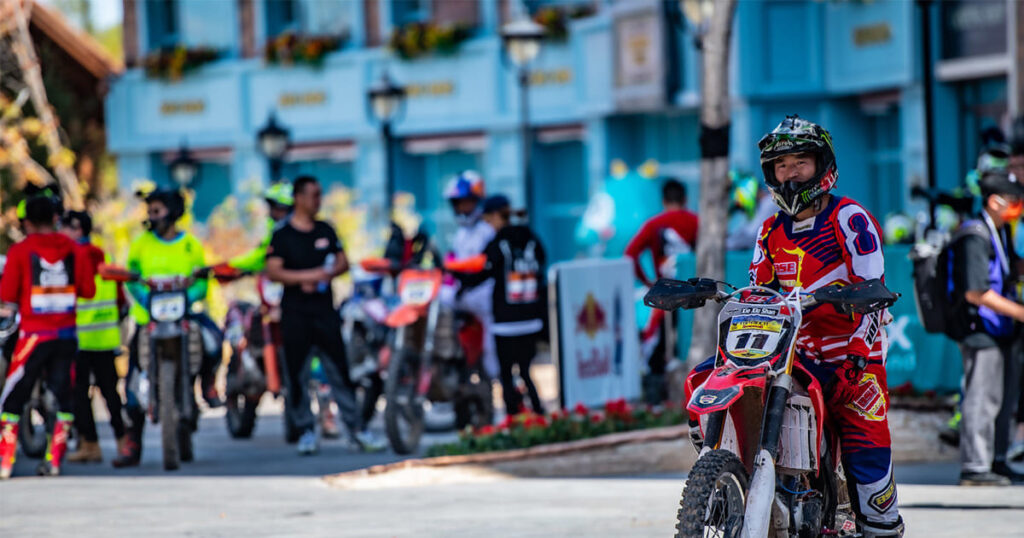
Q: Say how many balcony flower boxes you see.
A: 4